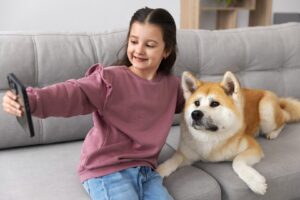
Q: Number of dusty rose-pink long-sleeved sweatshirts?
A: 1